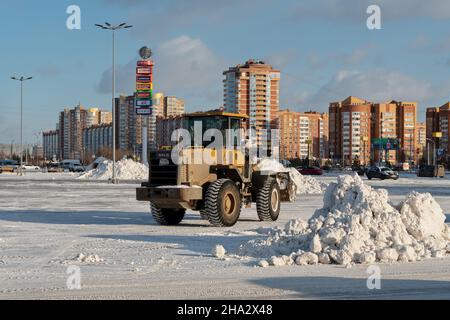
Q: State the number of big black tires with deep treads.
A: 3